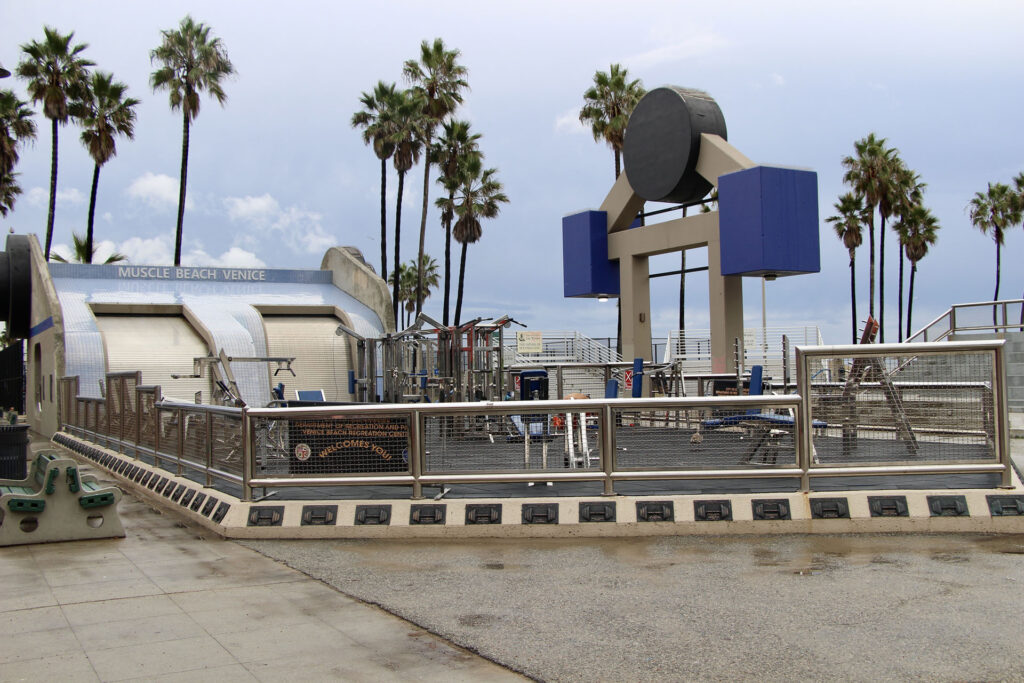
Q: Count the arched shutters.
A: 2